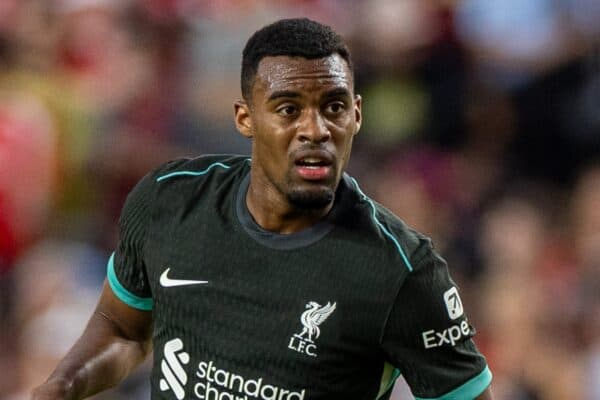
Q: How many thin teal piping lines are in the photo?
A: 2